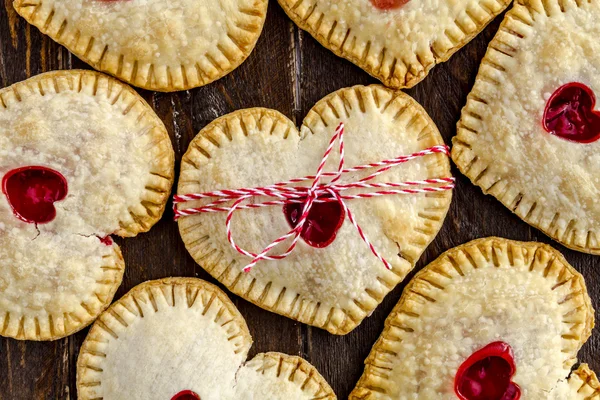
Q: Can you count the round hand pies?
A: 0